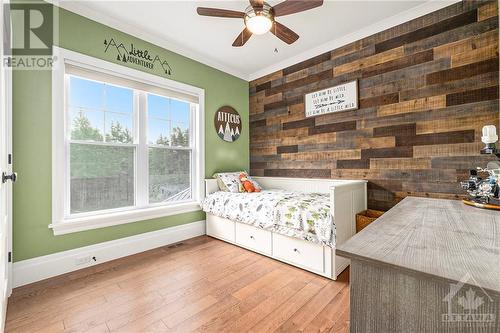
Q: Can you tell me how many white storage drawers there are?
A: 3